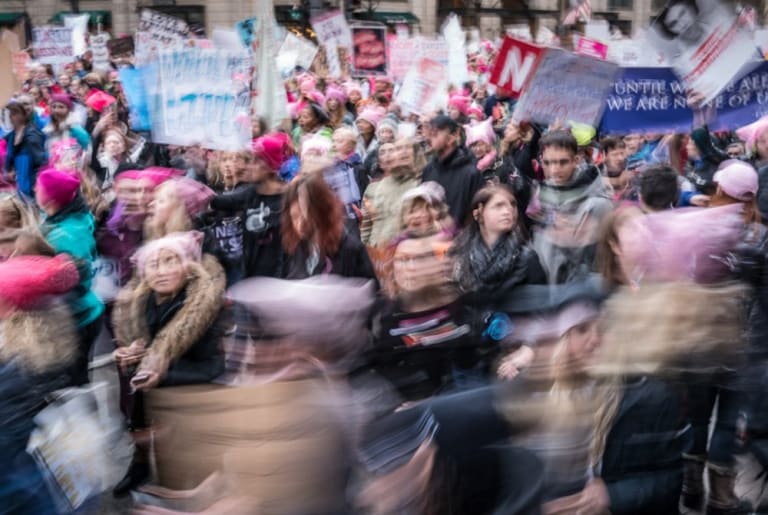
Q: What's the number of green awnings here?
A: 3